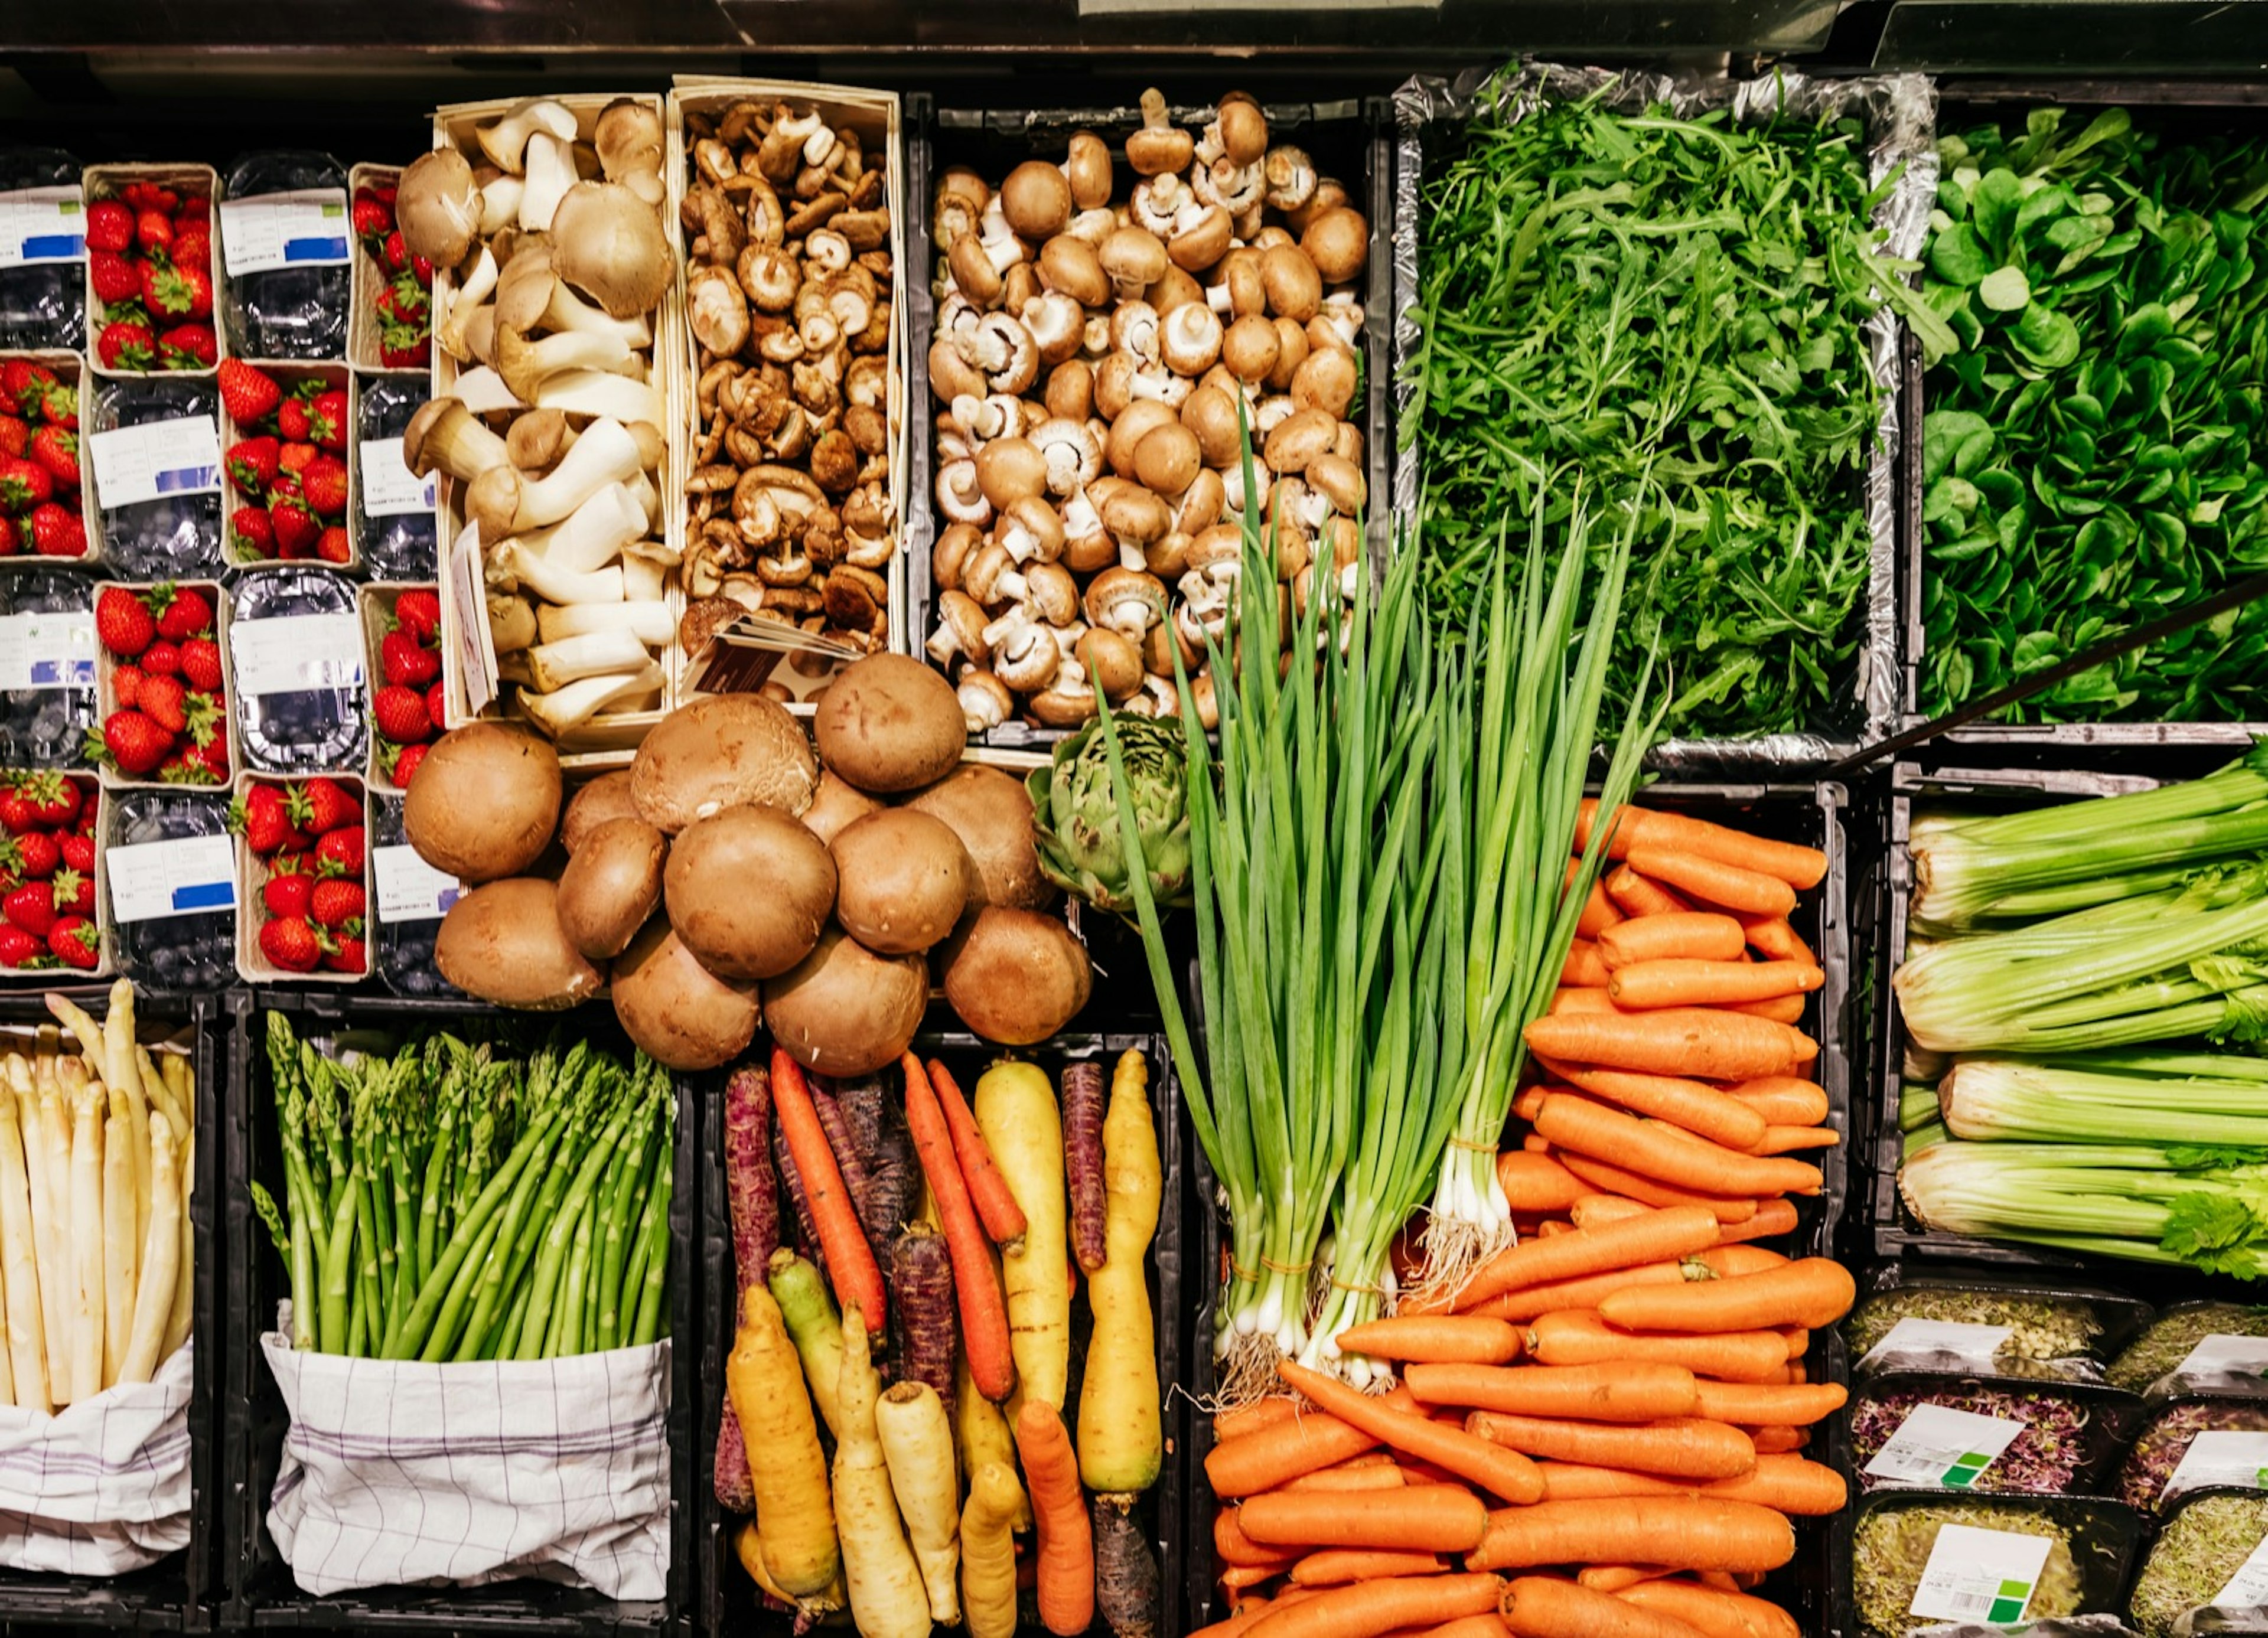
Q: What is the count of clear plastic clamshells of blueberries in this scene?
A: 8